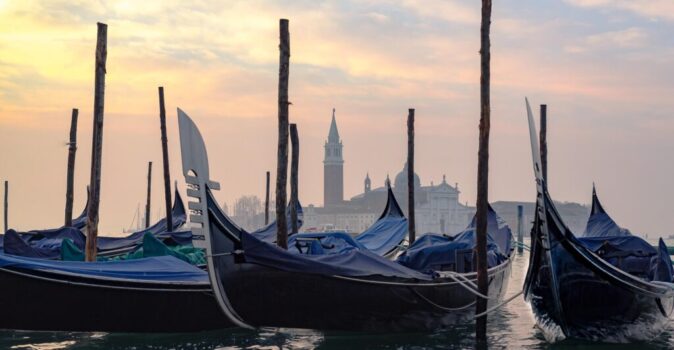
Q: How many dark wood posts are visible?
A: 11